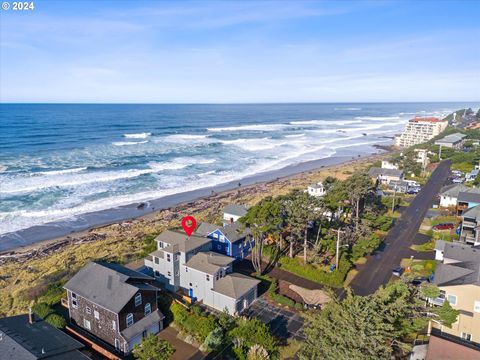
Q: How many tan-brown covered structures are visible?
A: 1